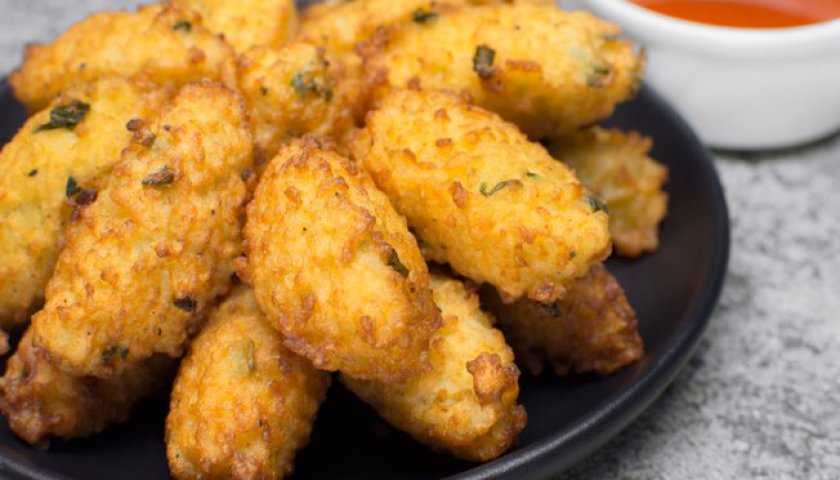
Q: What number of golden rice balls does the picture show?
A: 14